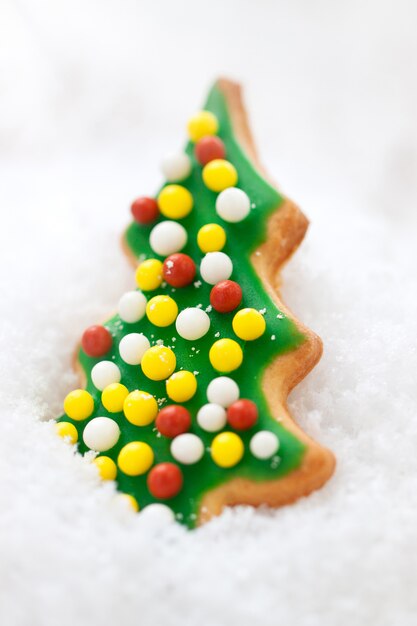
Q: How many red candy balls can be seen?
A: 8